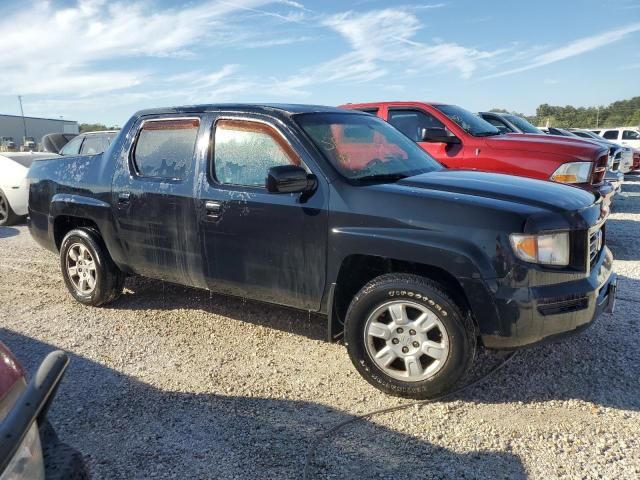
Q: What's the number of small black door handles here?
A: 2